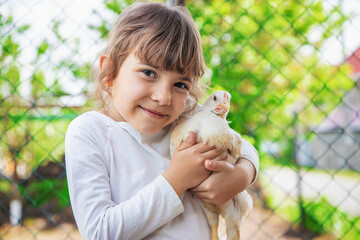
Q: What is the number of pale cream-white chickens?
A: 1